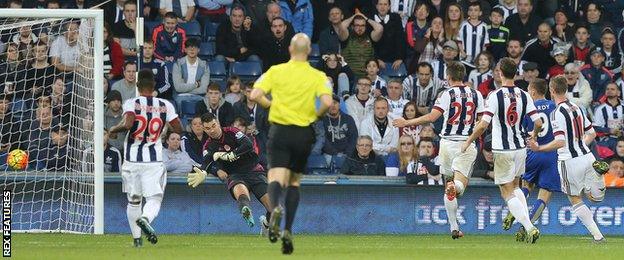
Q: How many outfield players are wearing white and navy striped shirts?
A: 4